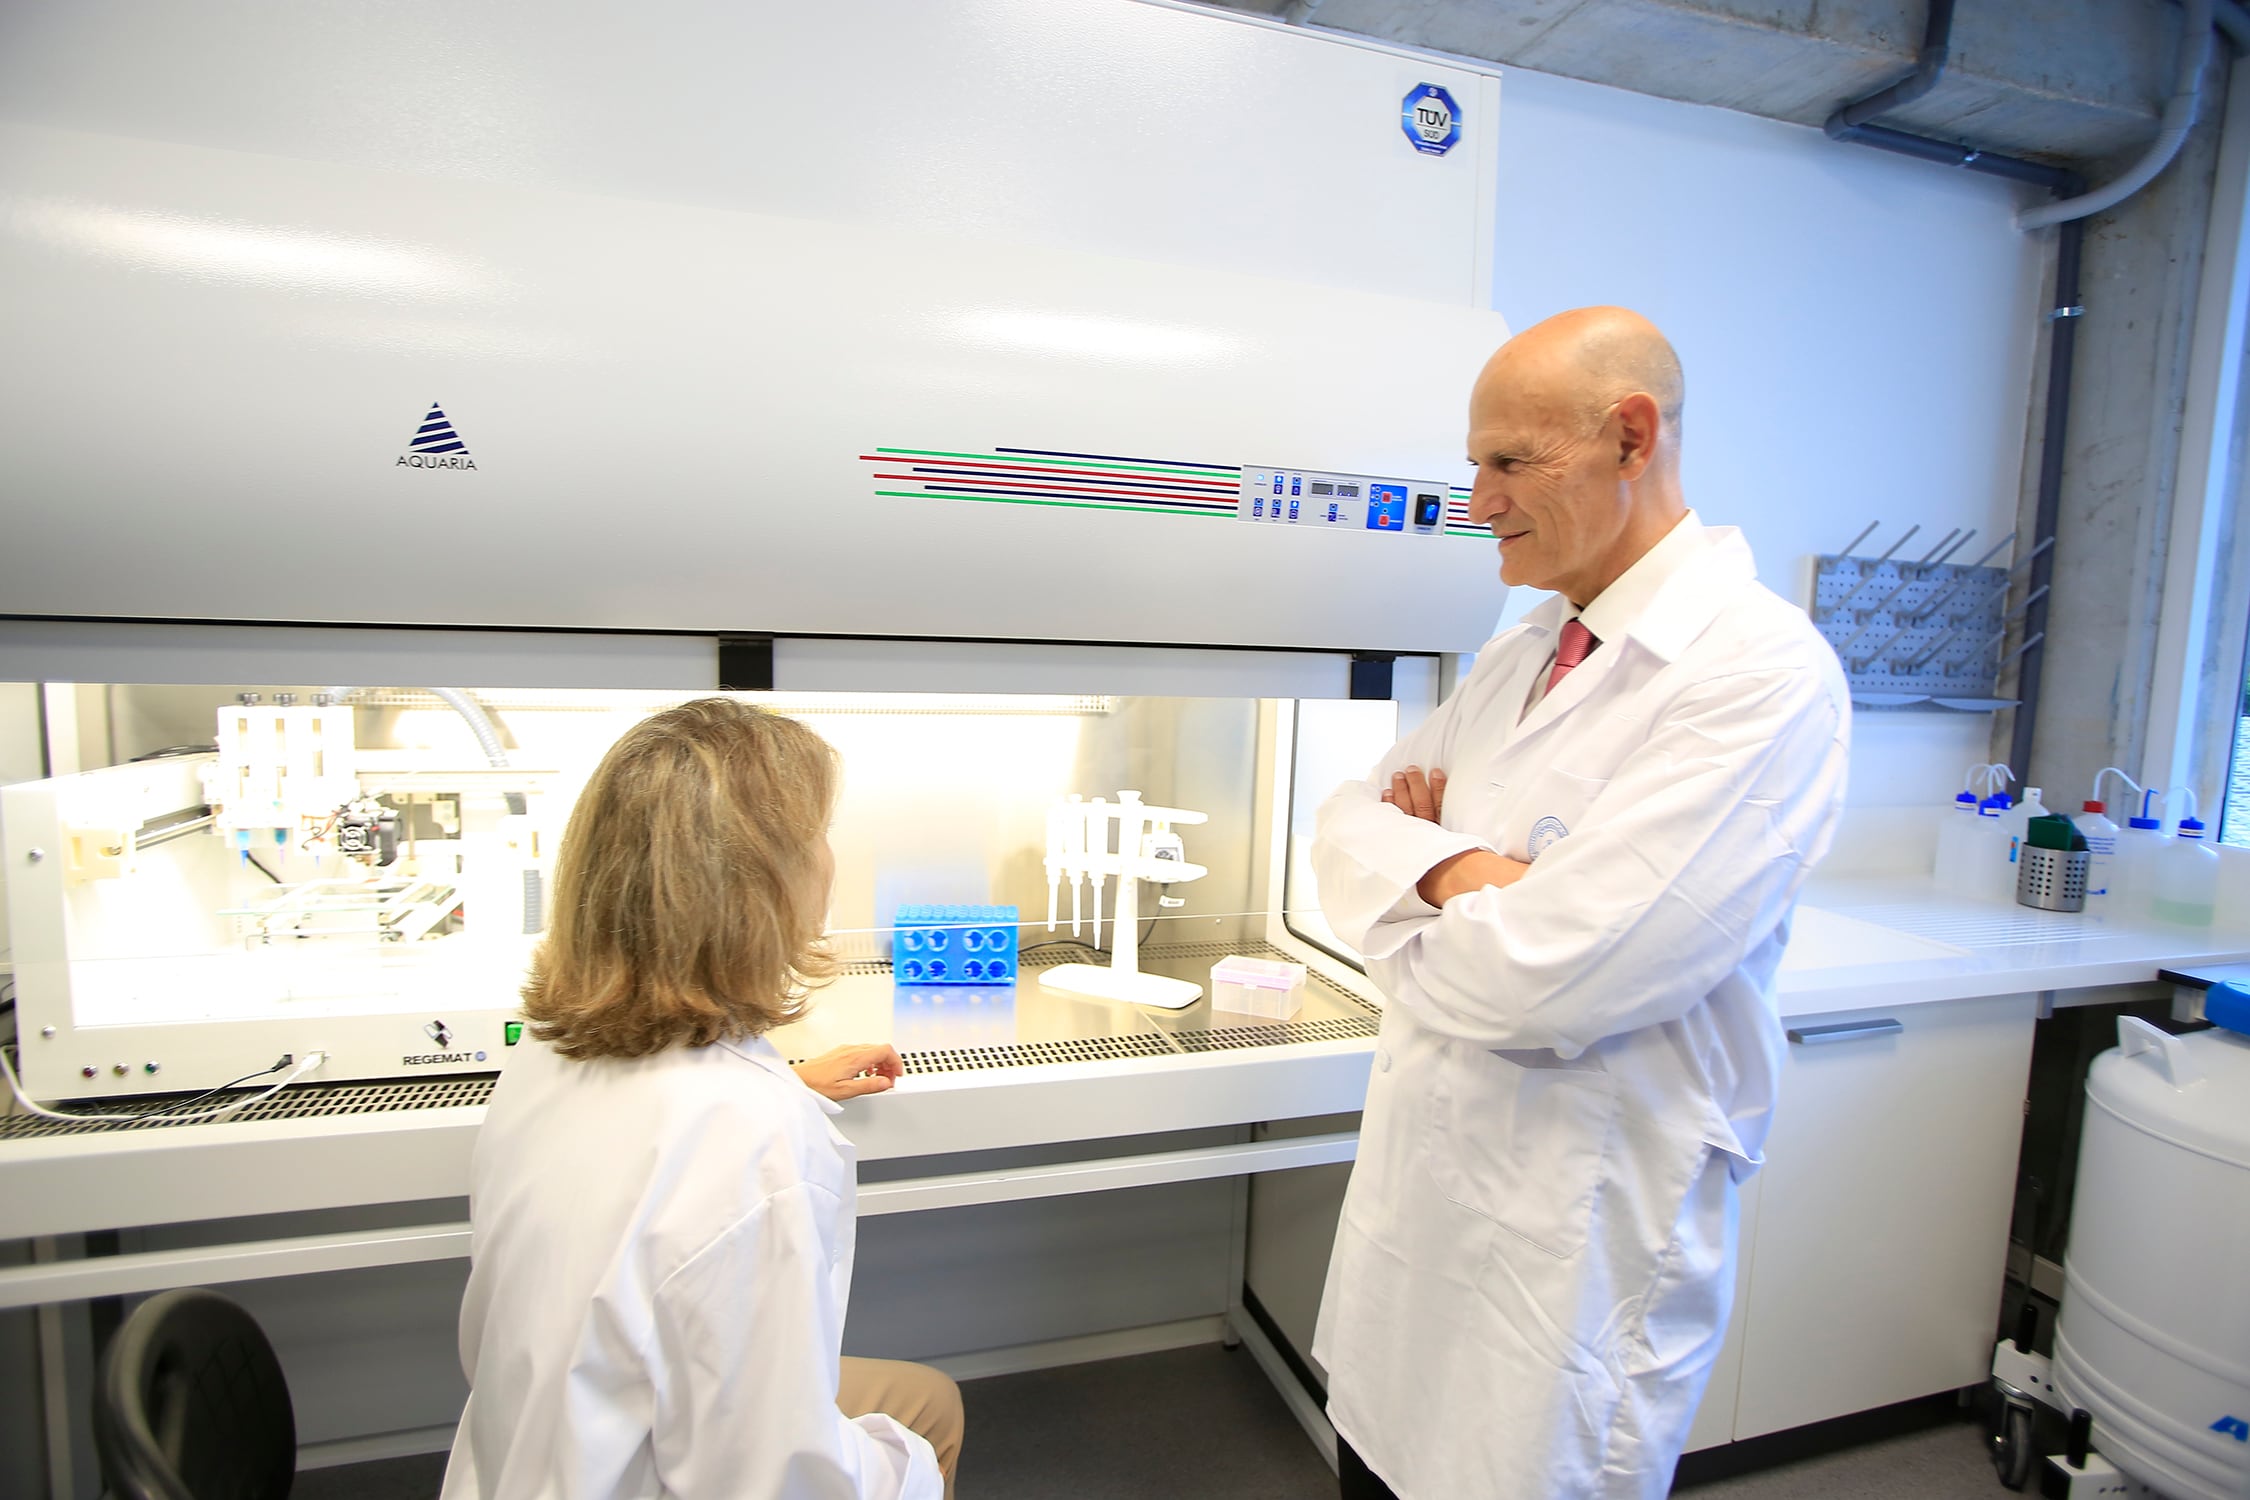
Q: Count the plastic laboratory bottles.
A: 7